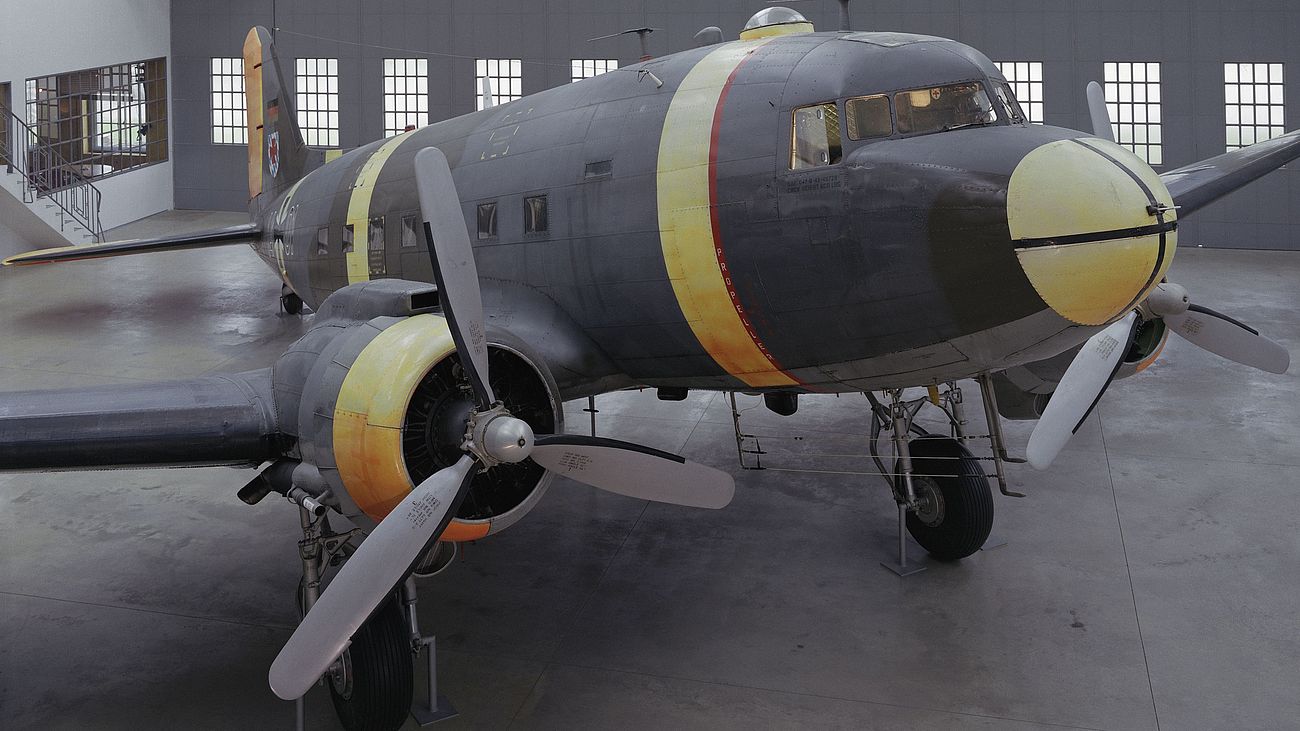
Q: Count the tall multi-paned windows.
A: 8